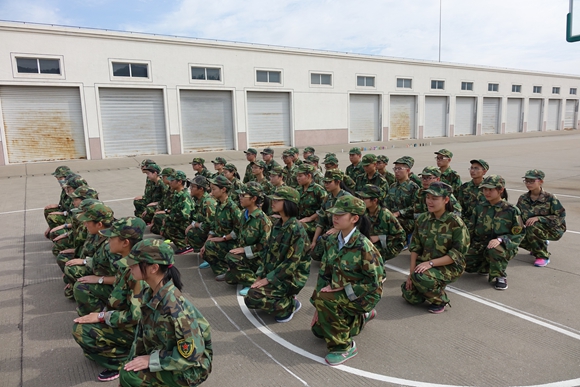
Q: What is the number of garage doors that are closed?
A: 13